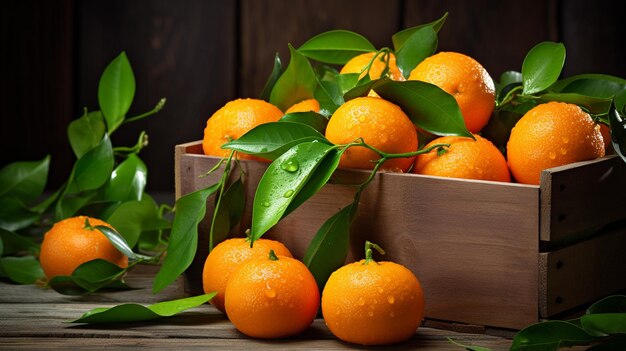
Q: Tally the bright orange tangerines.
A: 12